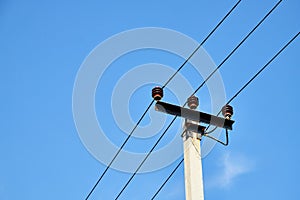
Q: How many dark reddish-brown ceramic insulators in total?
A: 3